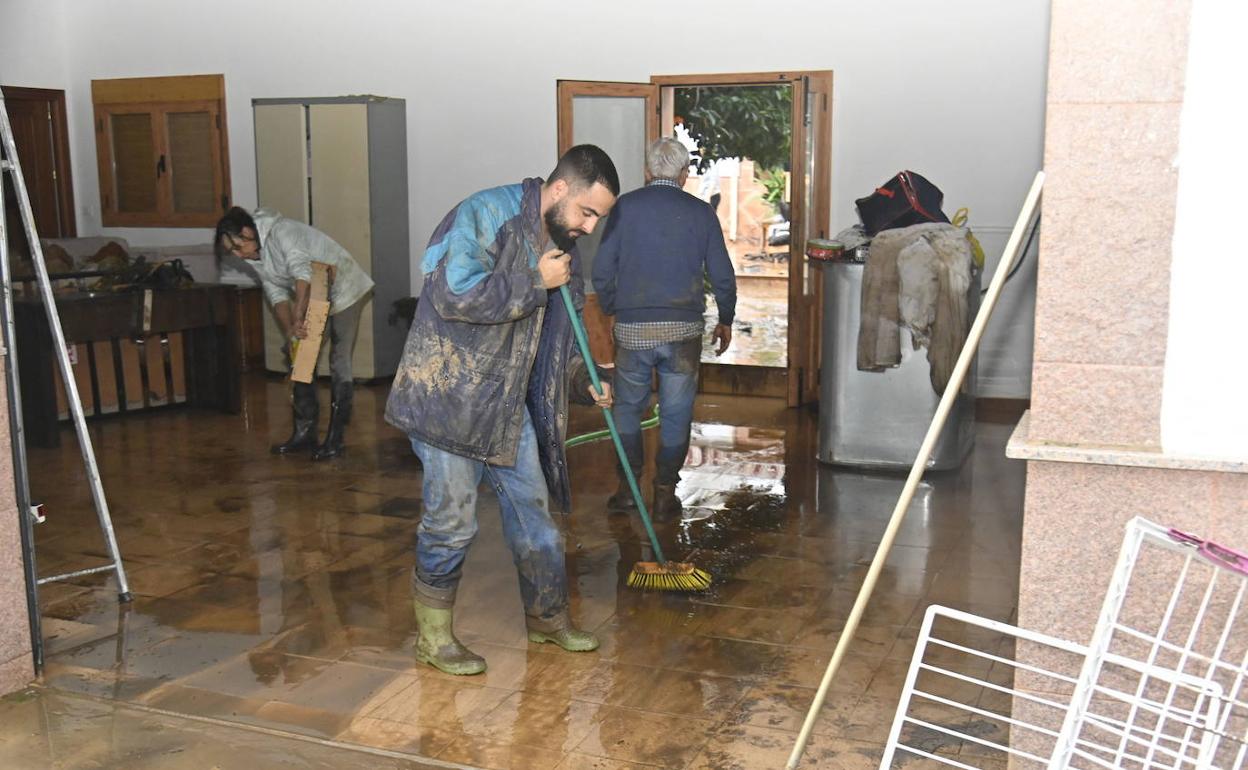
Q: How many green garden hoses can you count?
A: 1